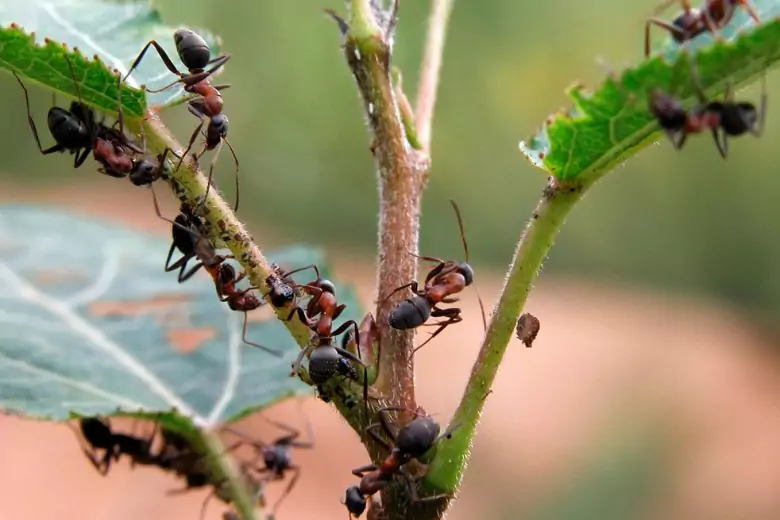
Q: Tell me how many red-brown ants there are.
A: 8